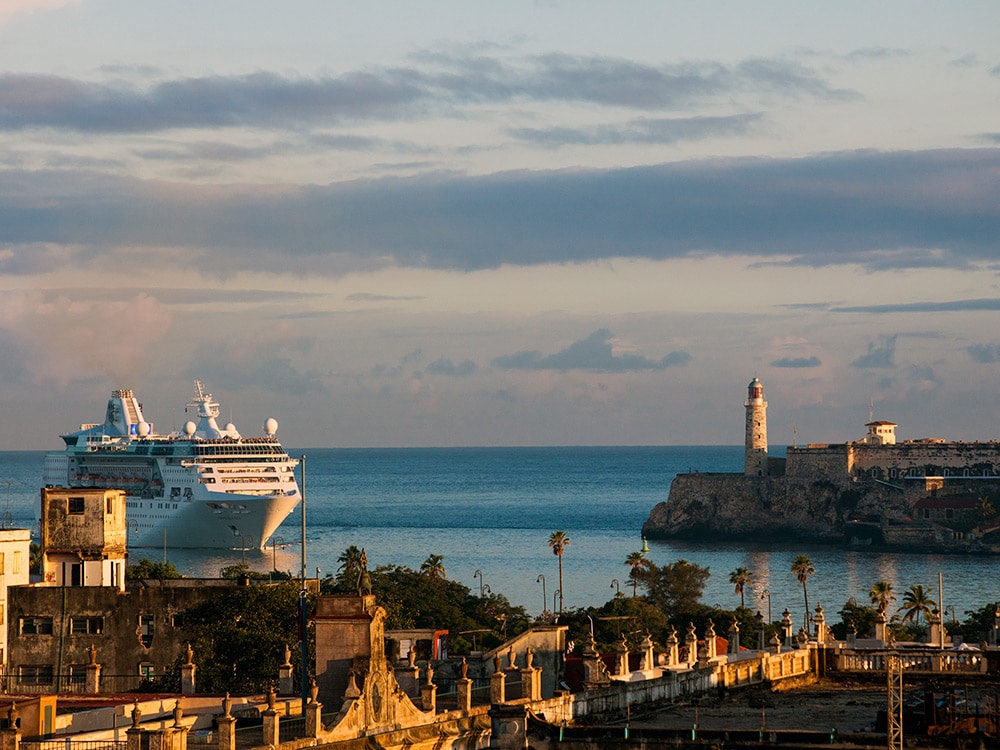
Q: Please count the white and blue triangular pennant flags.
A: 0